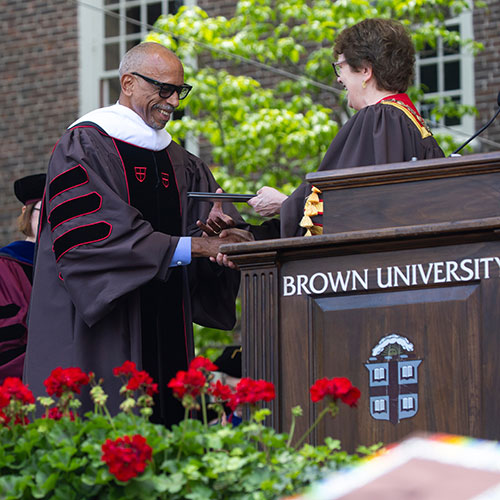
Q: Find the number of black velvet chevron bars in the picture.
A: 6